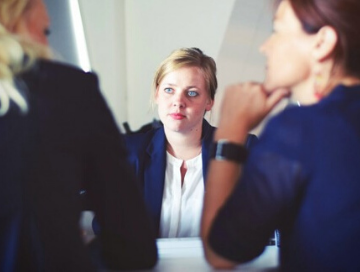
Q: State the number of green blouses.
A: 0